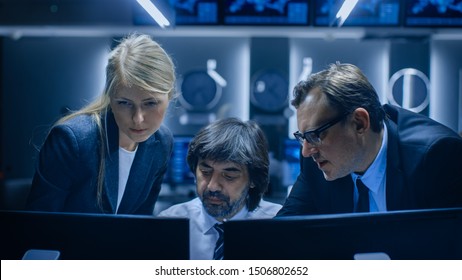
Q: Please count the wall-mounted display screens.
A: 4